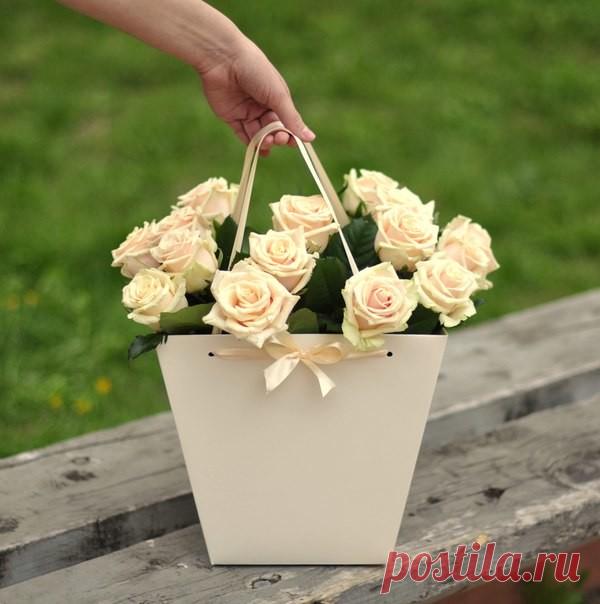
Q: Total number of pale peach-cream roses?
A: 14